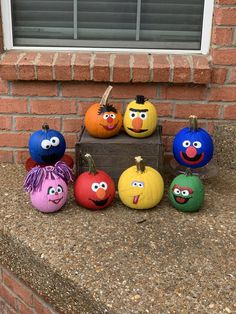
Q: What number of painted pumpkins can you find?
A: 8